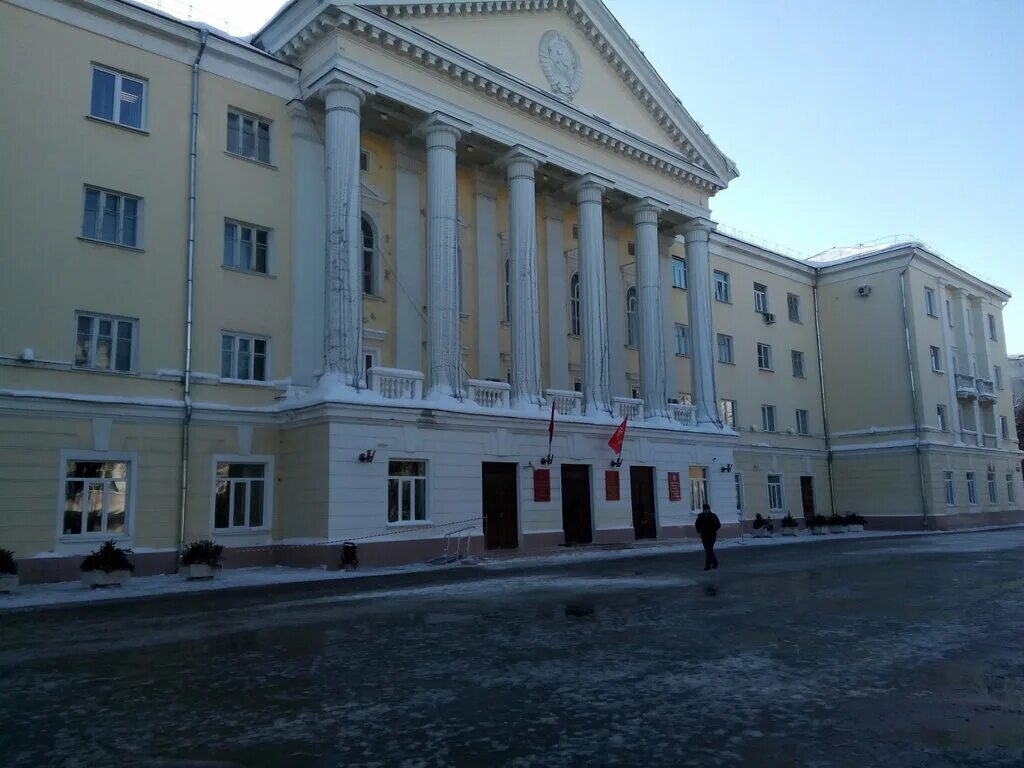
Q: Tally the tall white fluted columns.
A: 6